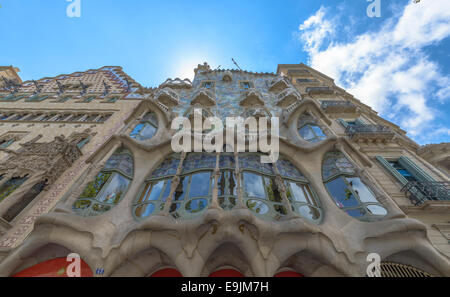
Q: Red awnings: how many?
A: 4